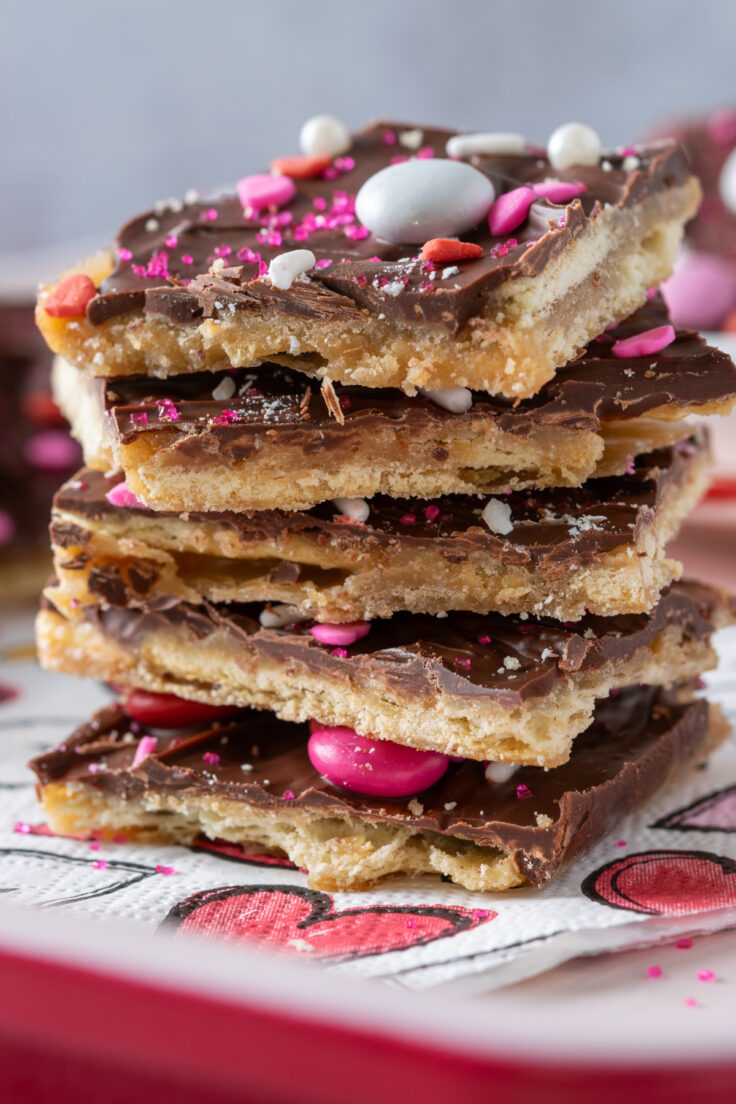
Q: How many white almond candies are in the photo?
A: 1